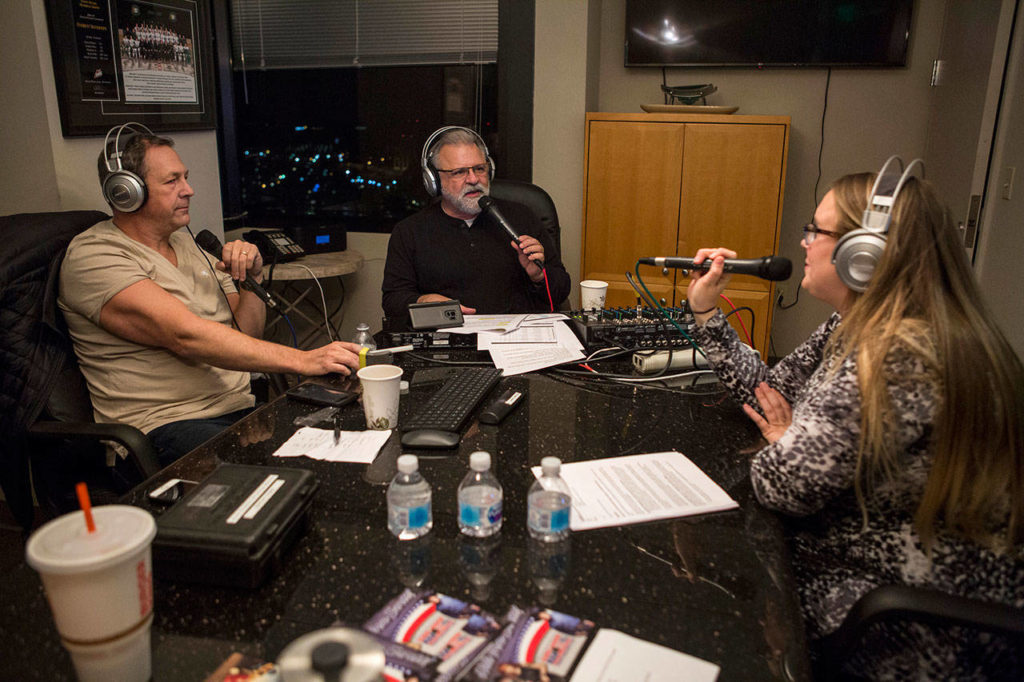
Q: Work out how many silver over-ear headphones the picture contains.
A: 3